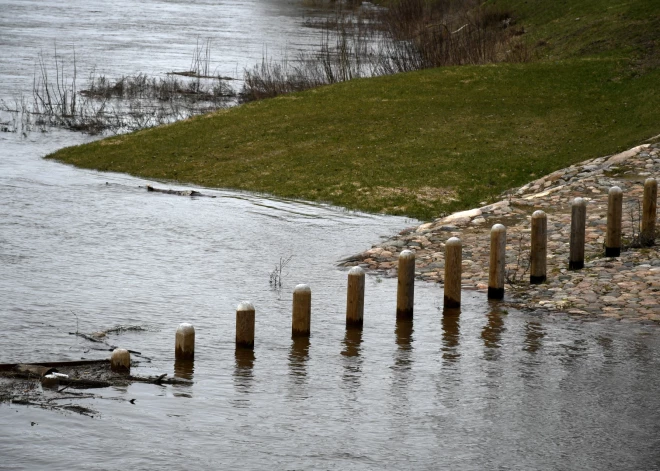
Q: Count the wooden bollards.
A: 12